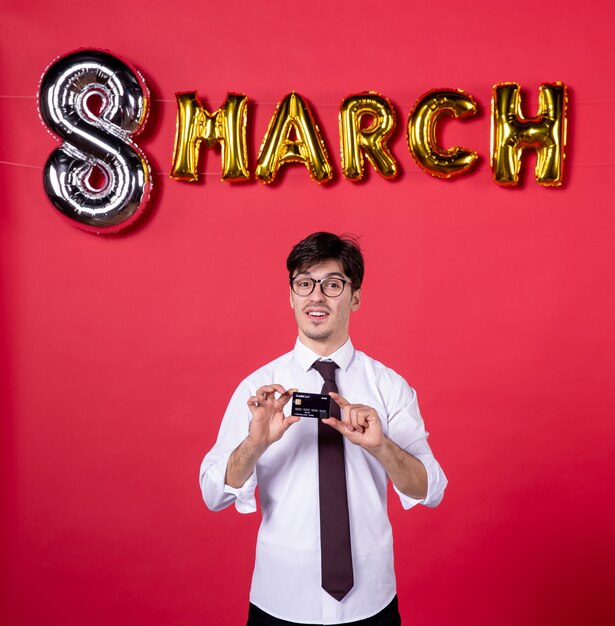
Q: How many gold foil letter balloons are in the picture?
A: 5